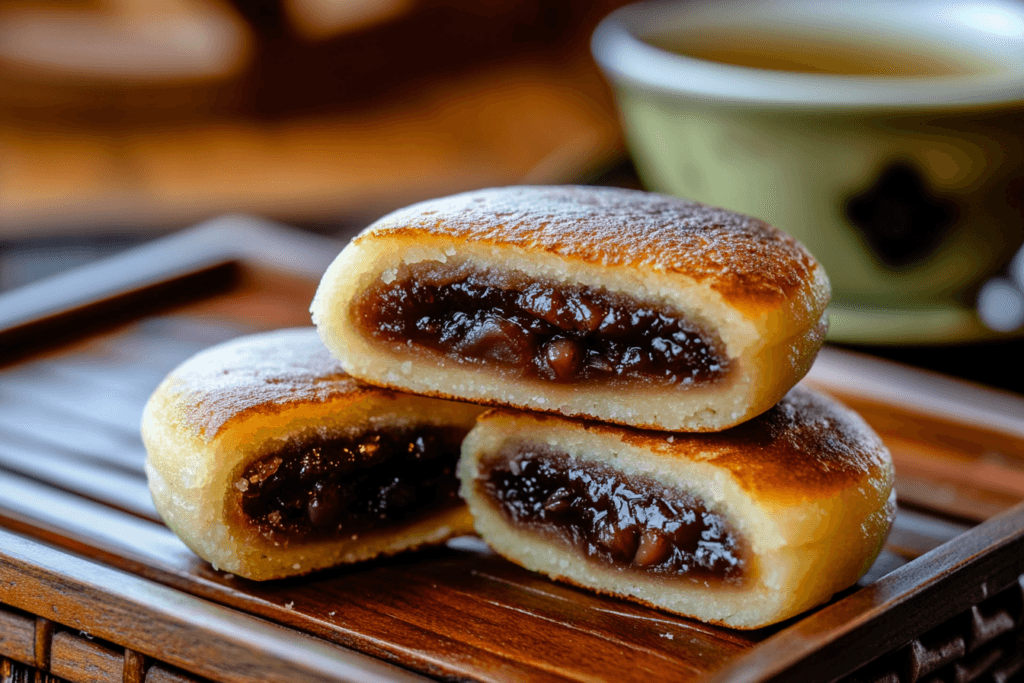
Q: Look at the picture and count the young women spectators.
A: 0